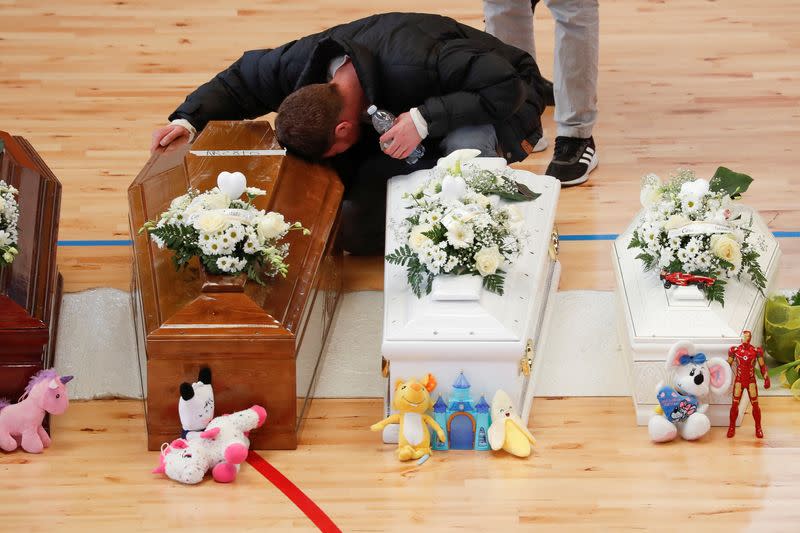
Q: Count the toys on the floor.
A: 8